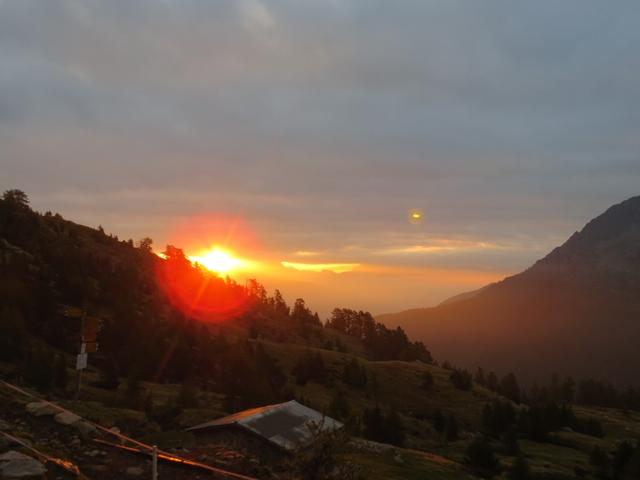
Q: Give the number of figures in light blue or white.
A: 0